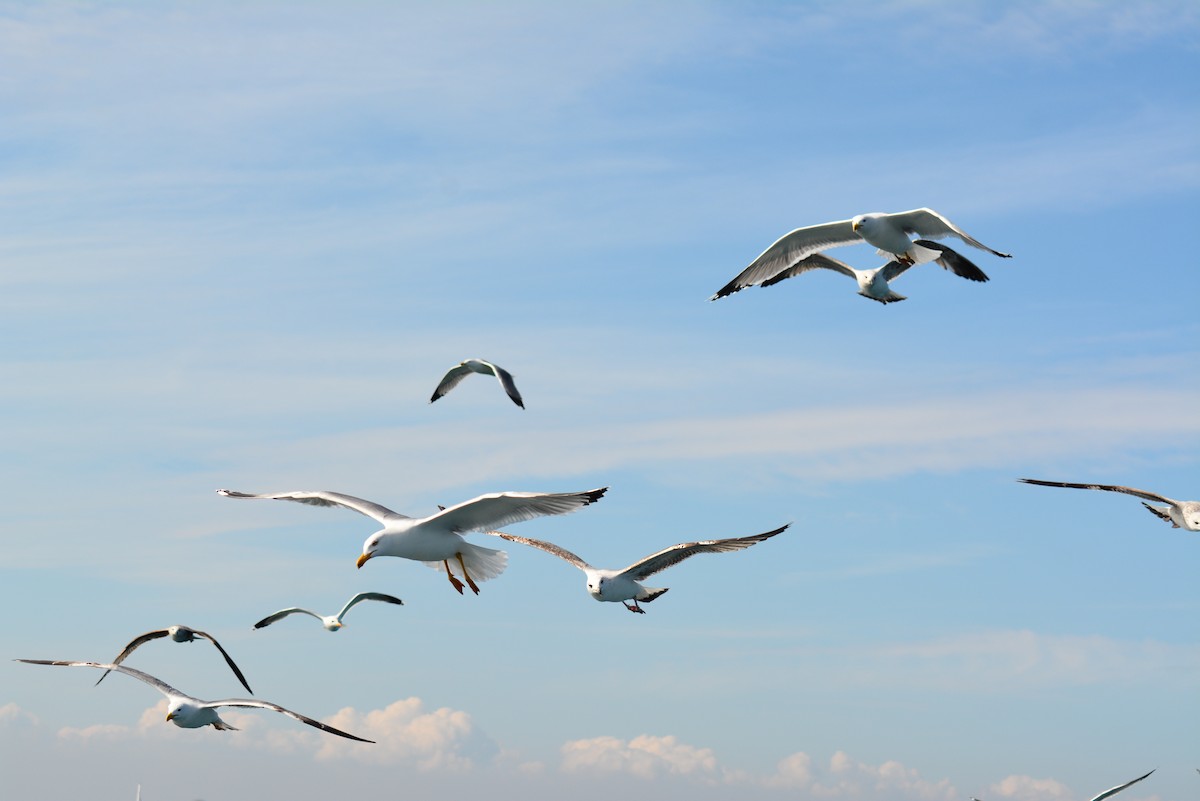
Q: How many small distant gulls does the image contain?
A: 3